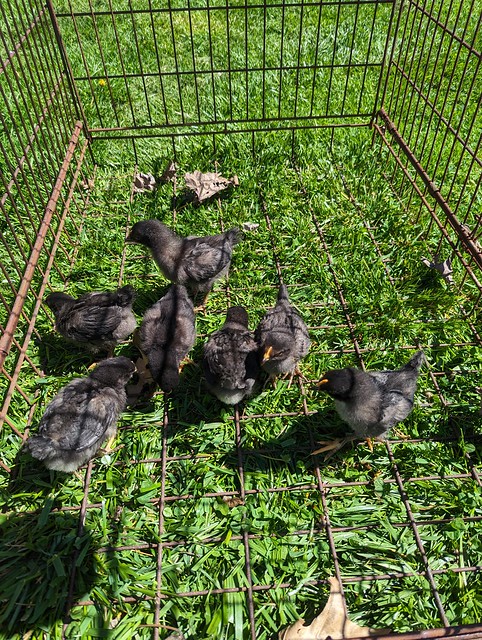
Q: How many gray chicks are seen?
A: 7